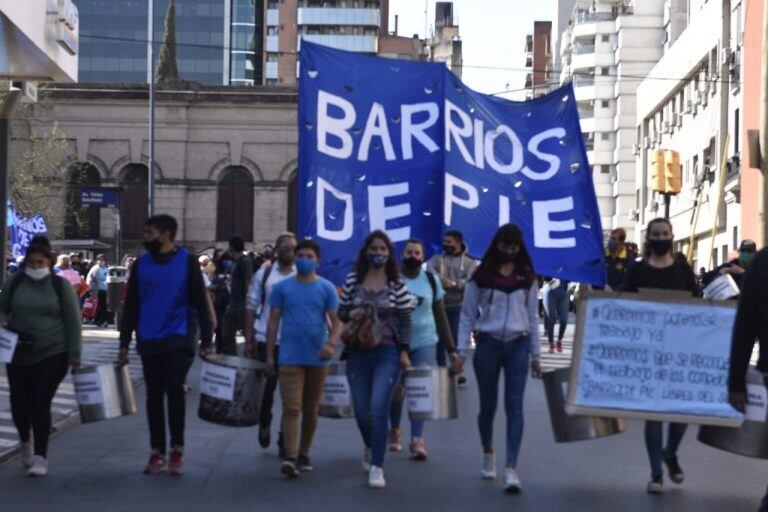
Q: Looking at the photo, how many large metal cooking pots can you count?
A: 6